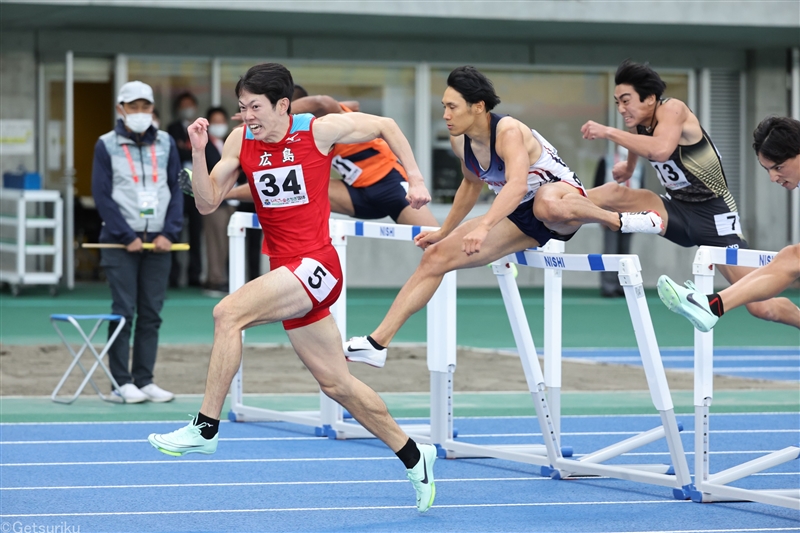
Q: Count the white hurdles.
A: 5